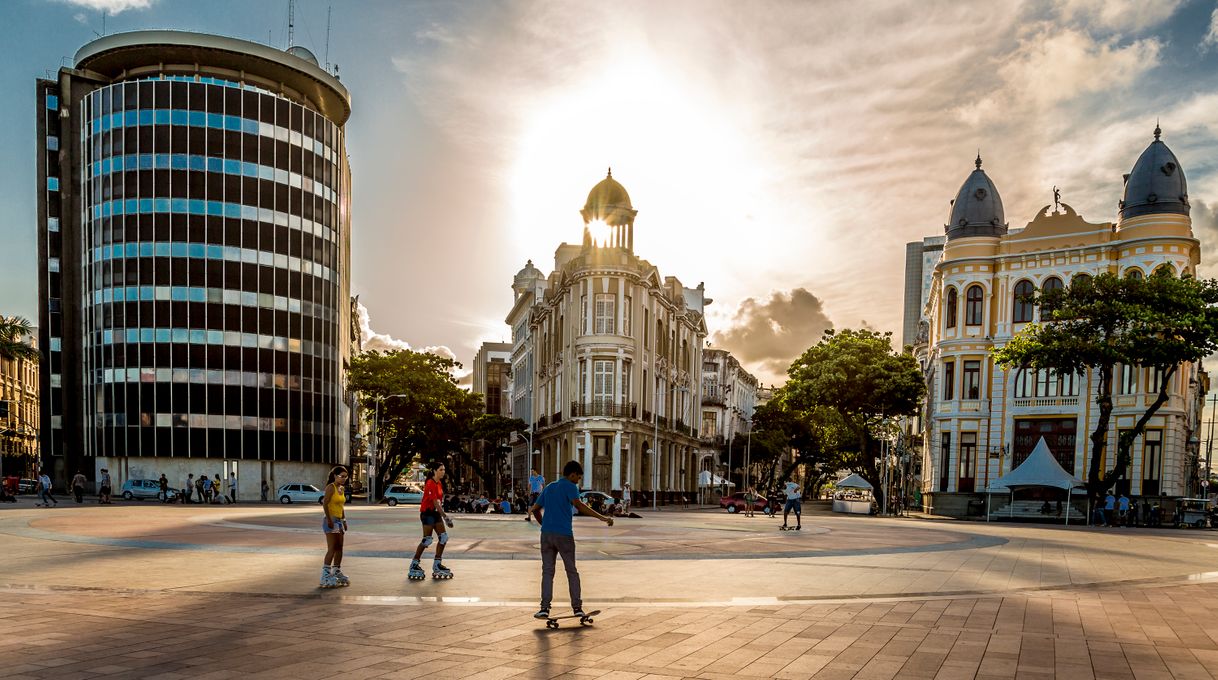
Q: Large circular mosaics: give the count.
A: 1